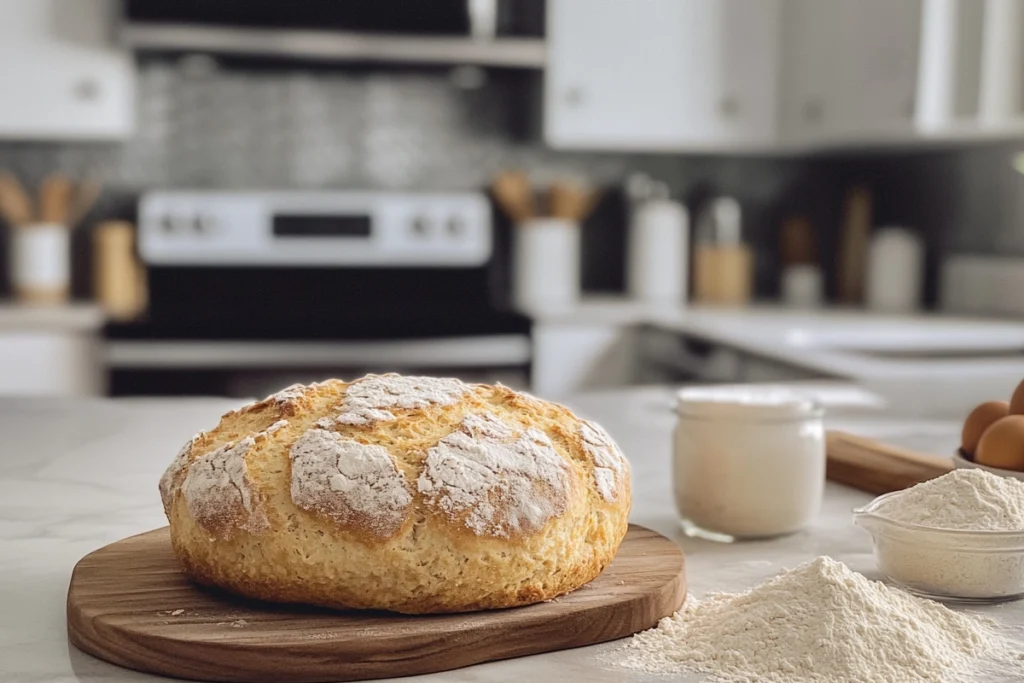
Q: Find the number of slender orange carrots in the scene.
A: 0